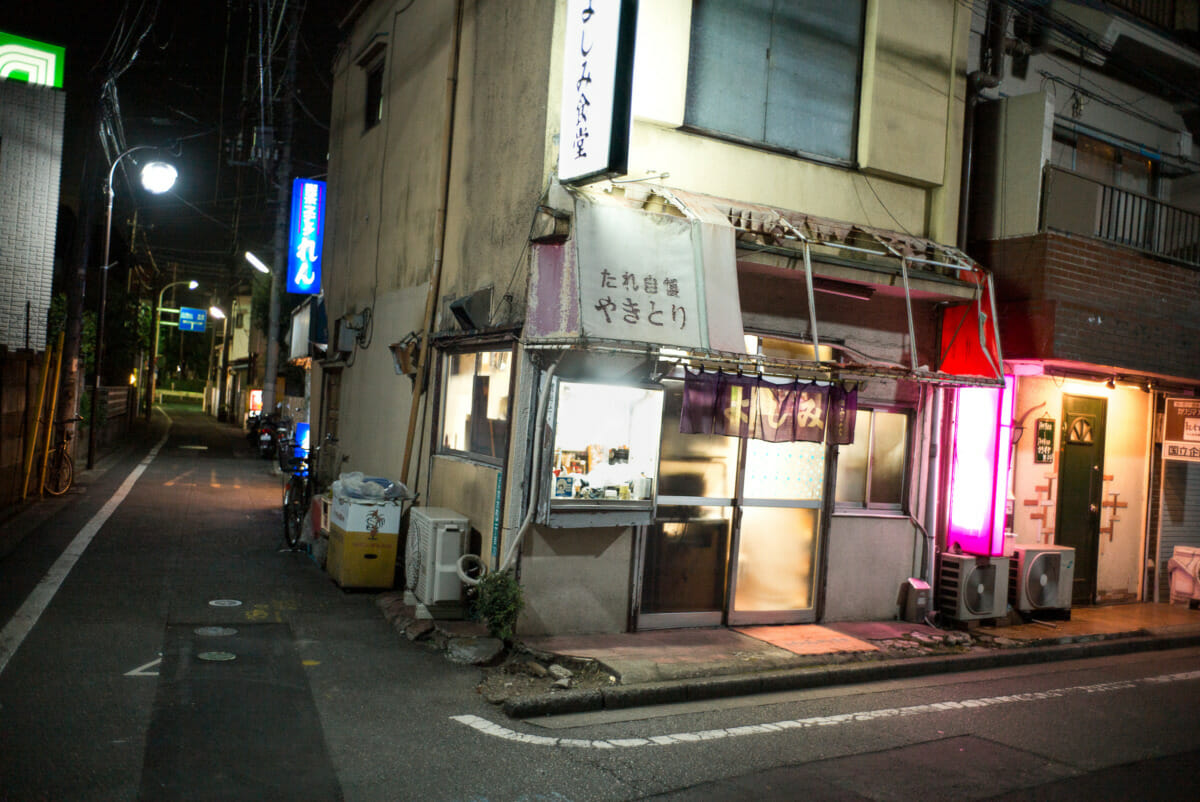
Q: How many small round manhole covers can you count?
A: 3